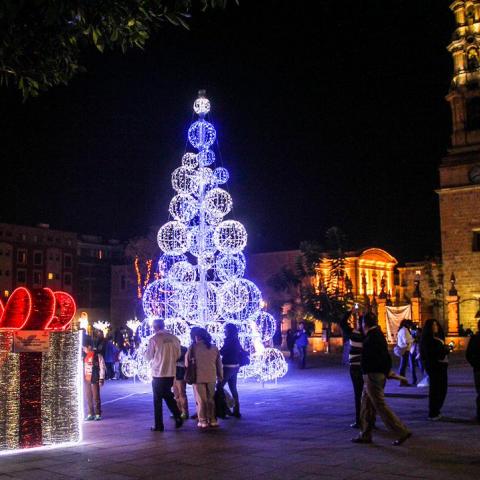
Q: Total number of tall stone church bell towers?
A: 1